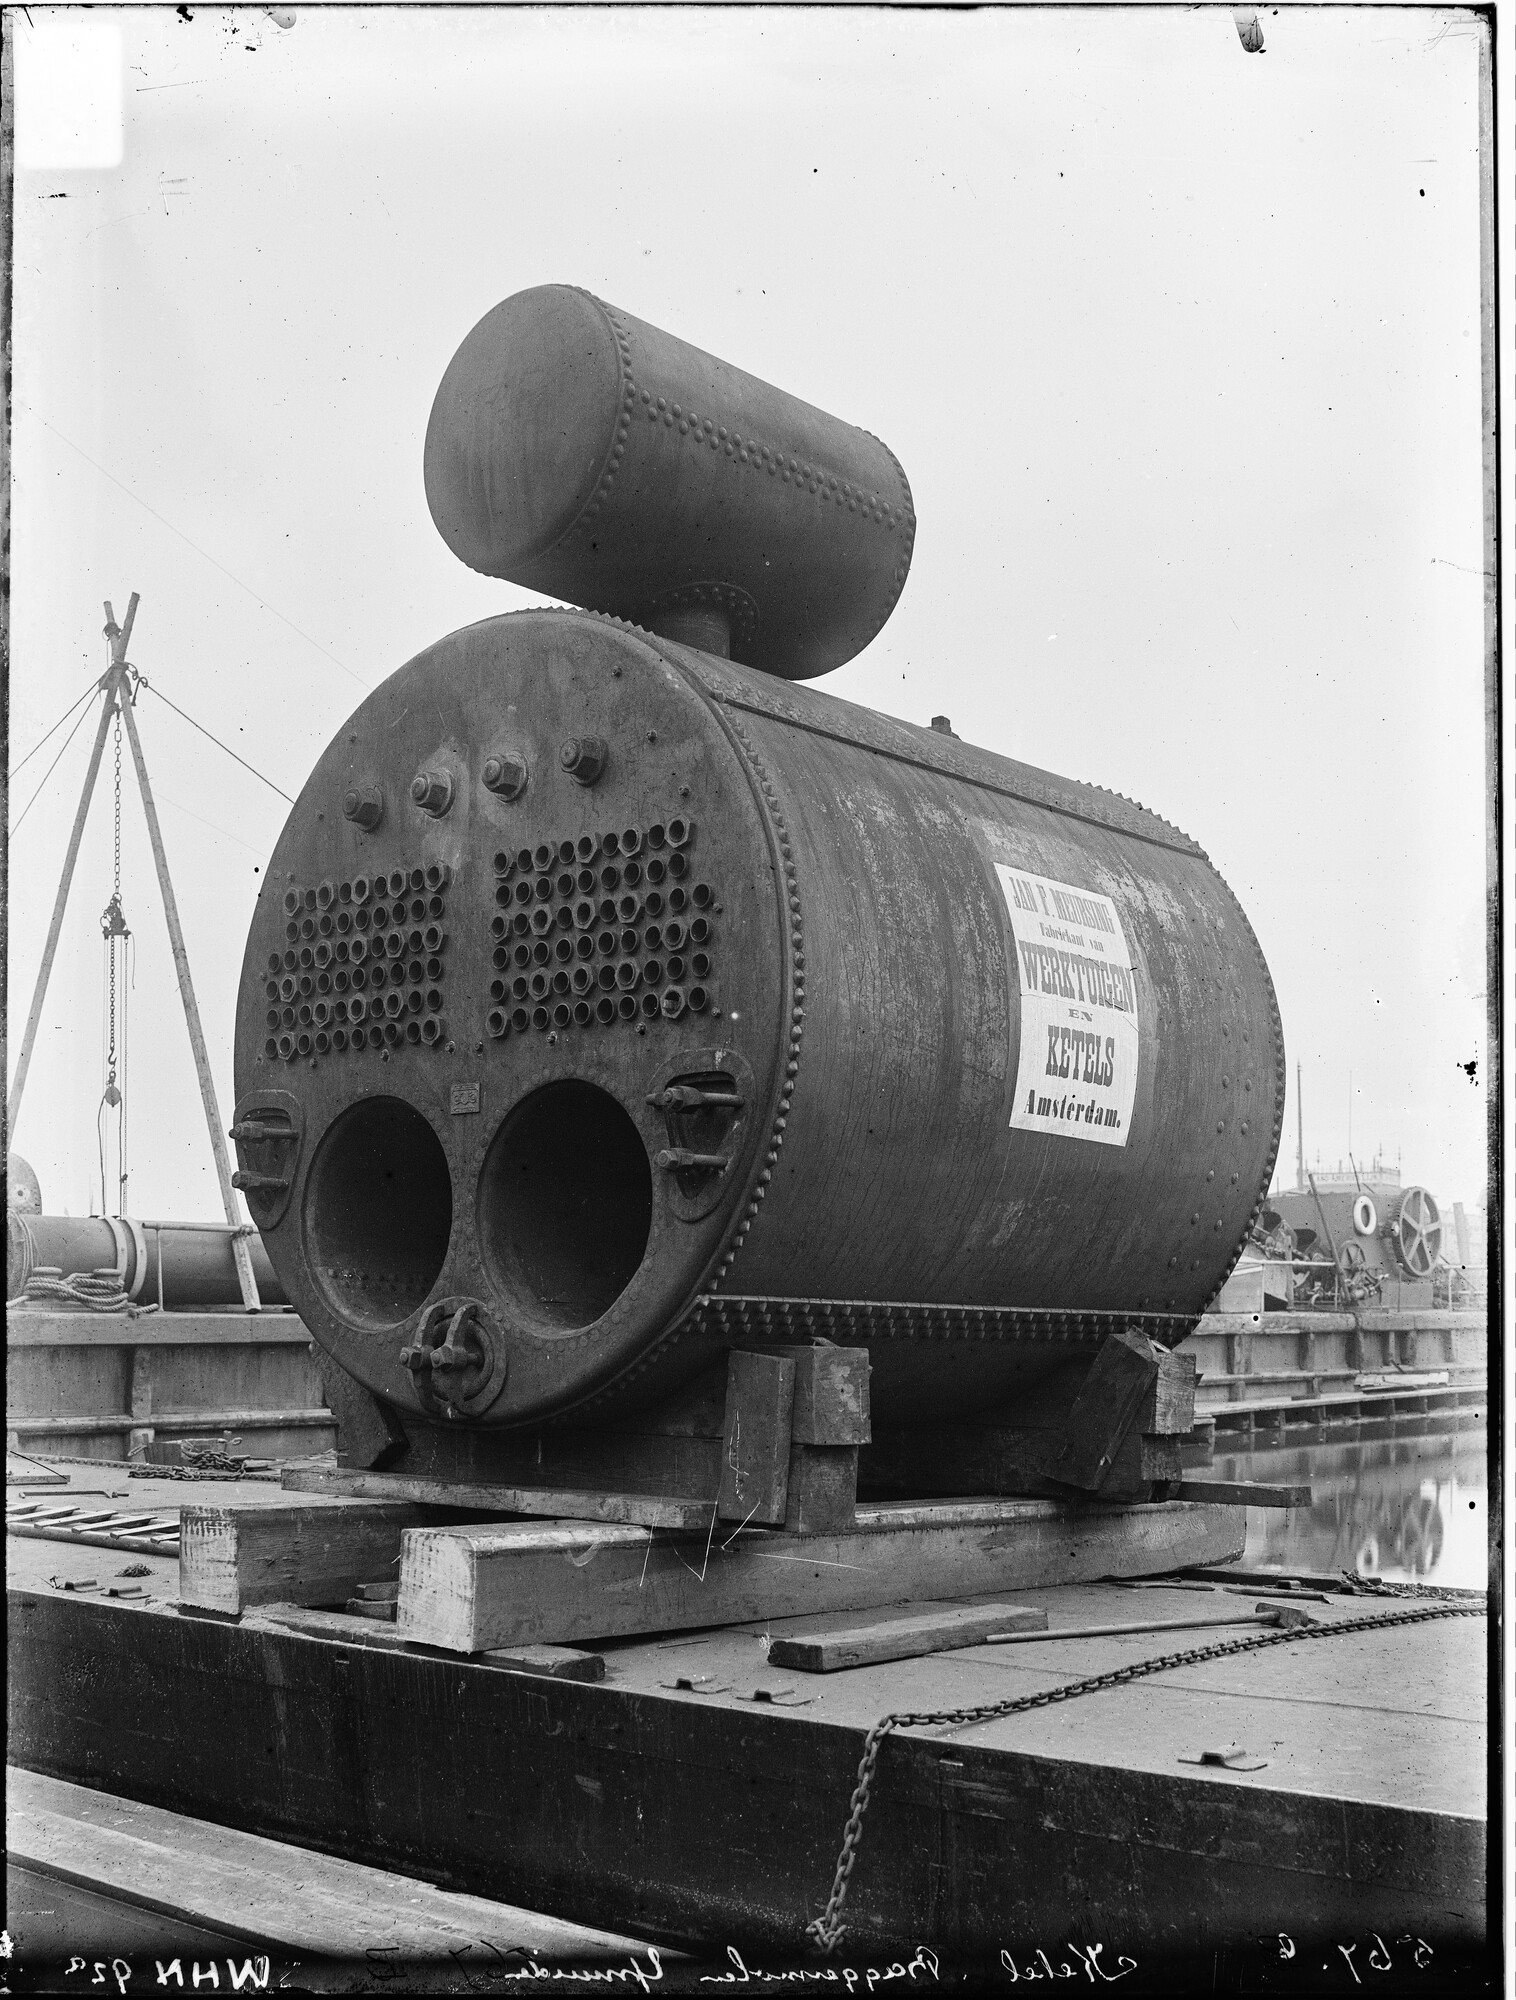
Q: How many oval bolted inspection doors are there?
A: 3